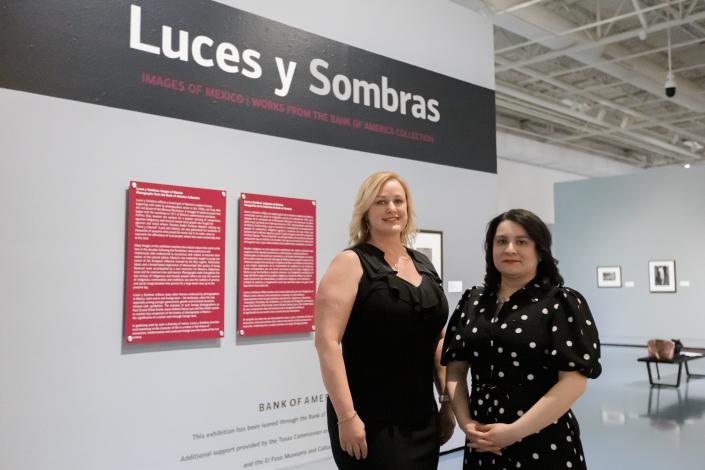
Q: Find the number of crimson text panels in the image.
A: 2